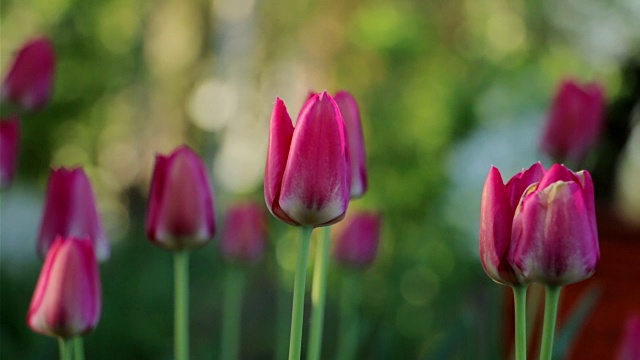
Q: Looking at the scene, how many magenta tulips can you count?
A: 13